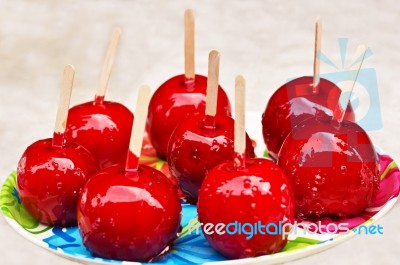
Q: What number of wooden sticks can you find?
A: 8